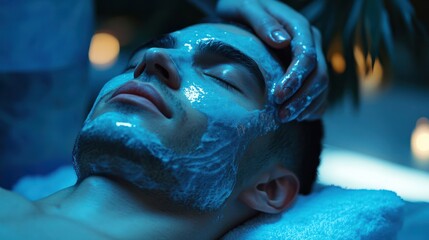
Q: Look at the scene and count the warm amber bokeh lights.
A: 4